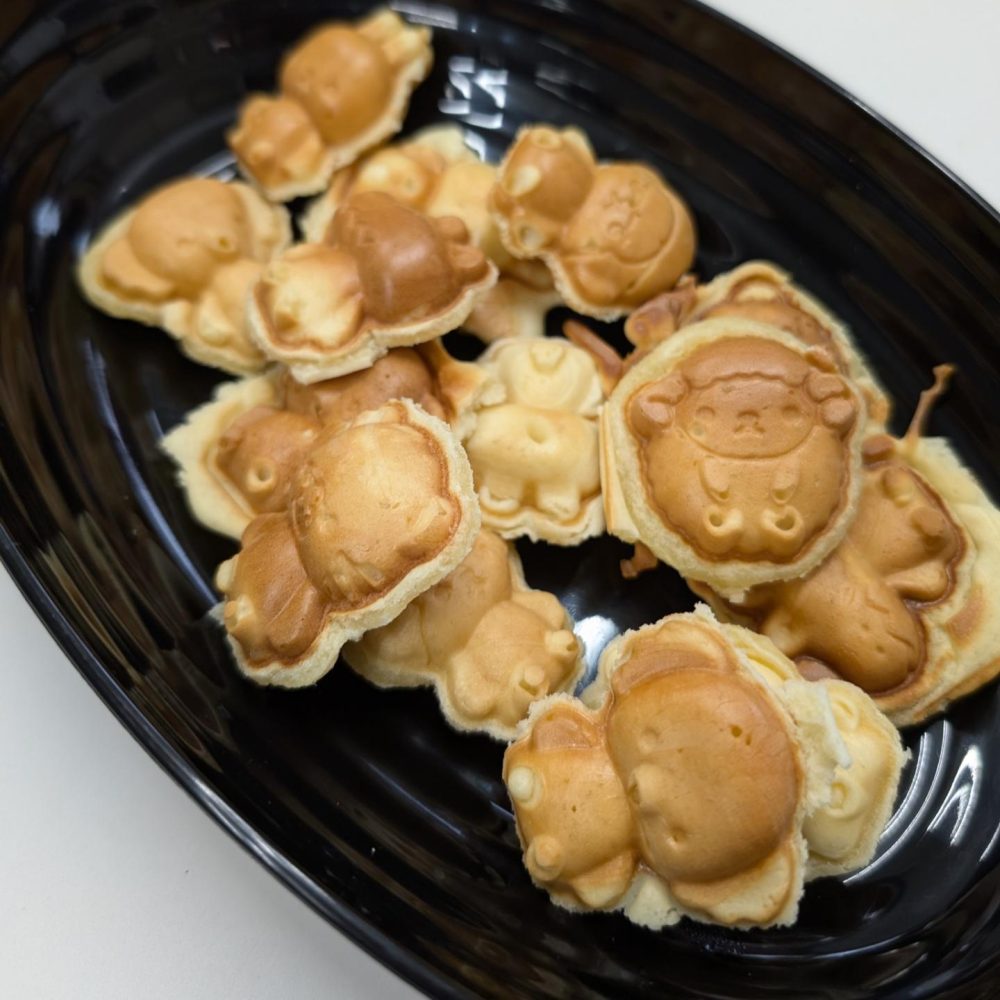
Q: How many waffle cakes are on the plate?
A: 14